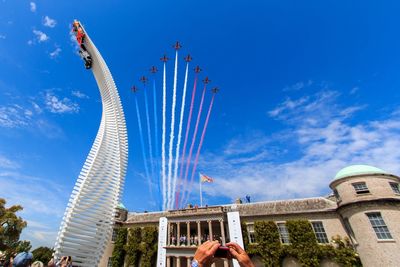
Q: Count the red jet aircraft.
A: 9